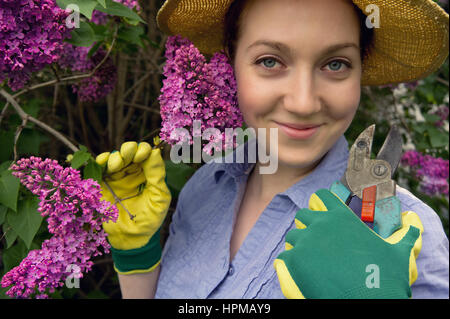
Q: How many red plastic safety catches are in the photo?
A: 1